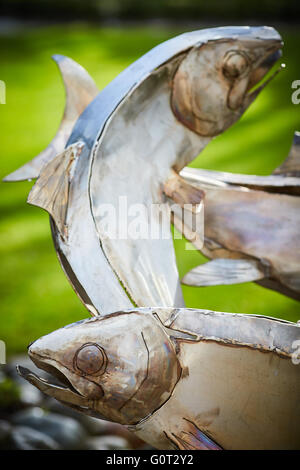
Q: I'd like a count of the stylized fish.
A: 3